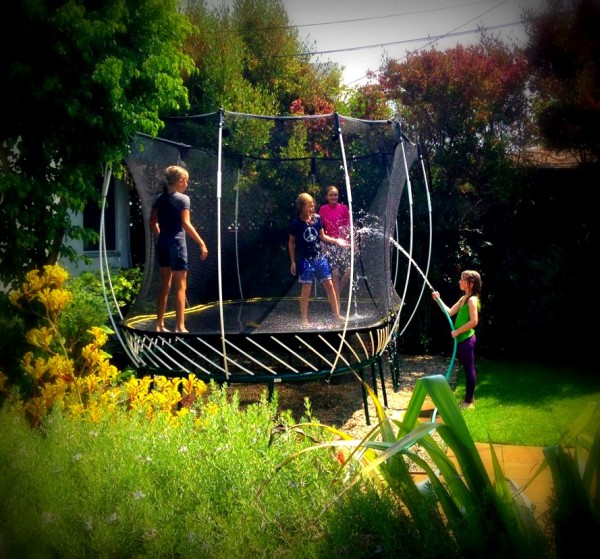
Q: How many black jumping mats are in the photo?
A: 1